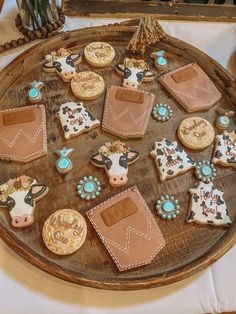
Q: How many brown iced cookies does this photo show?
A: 4